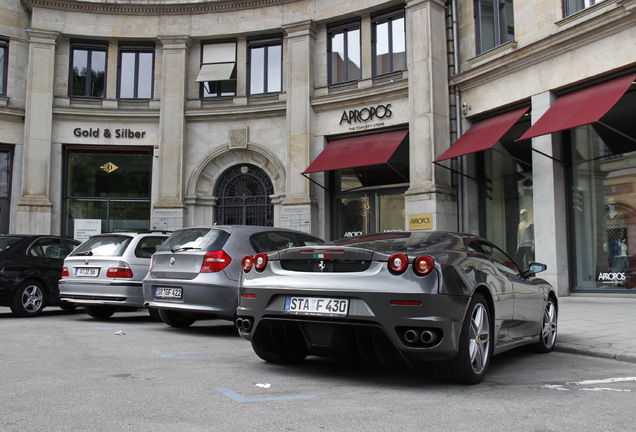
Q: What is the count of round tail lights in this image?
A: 4